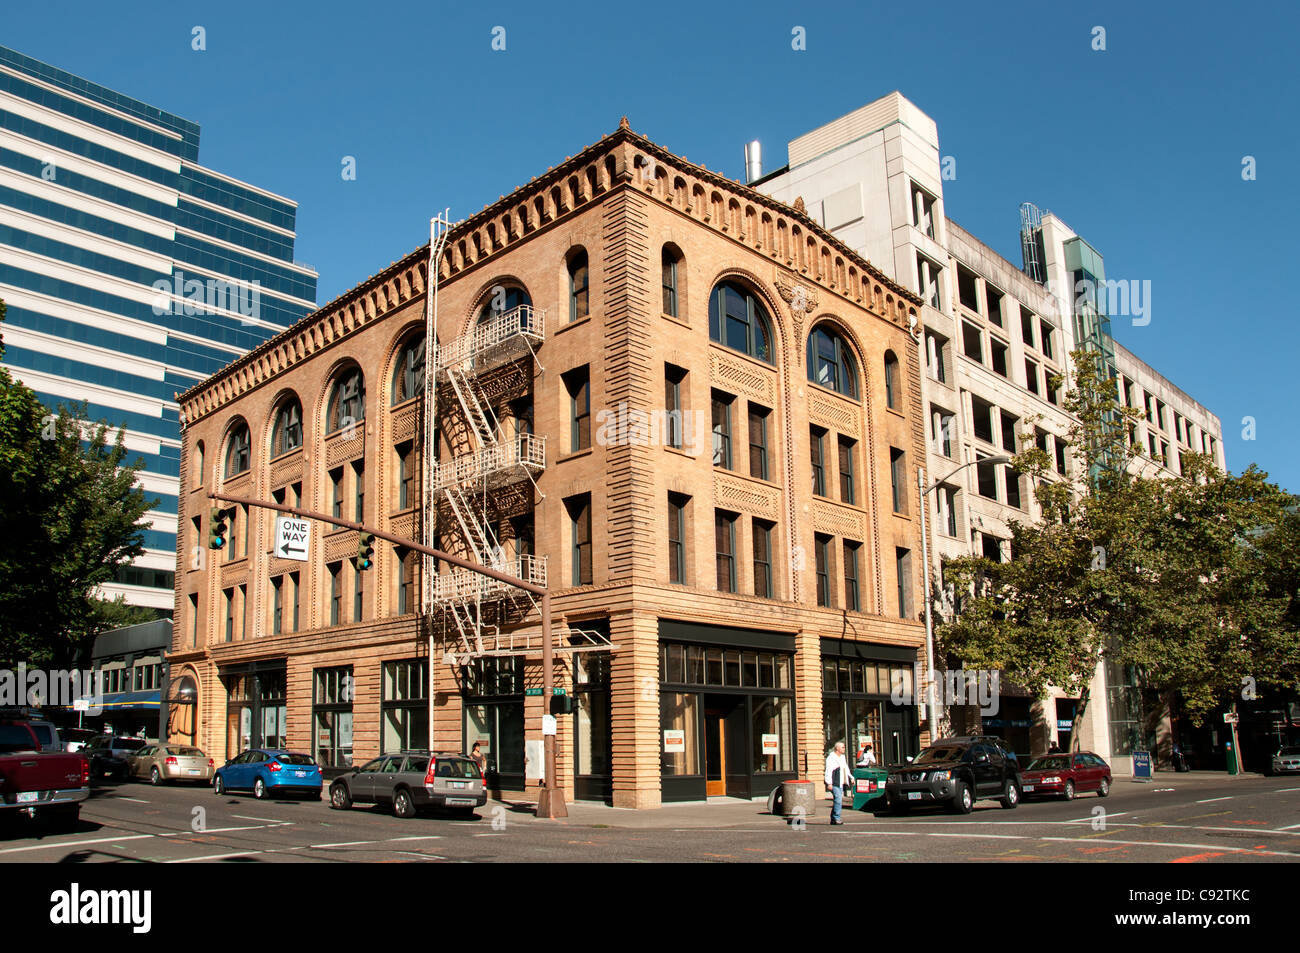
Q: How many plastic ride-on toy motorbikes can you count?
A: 0